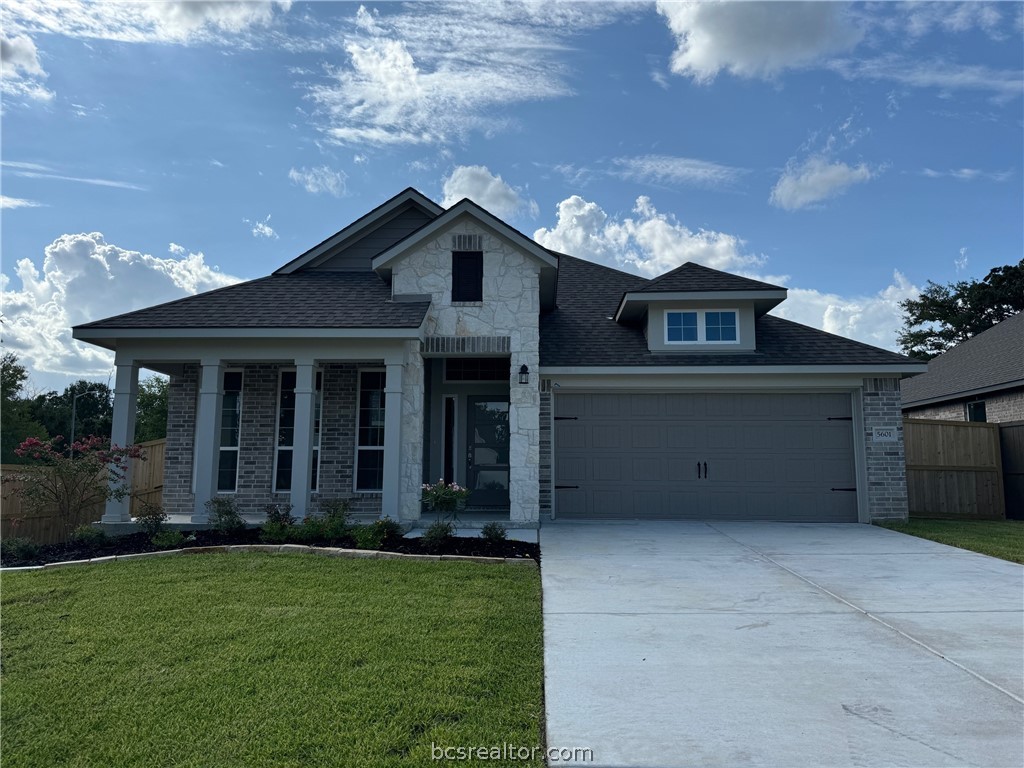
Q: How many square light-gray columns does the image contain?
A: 4